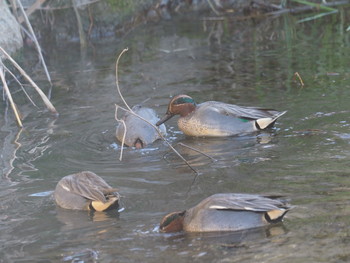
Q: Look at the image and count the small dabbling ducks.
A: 4